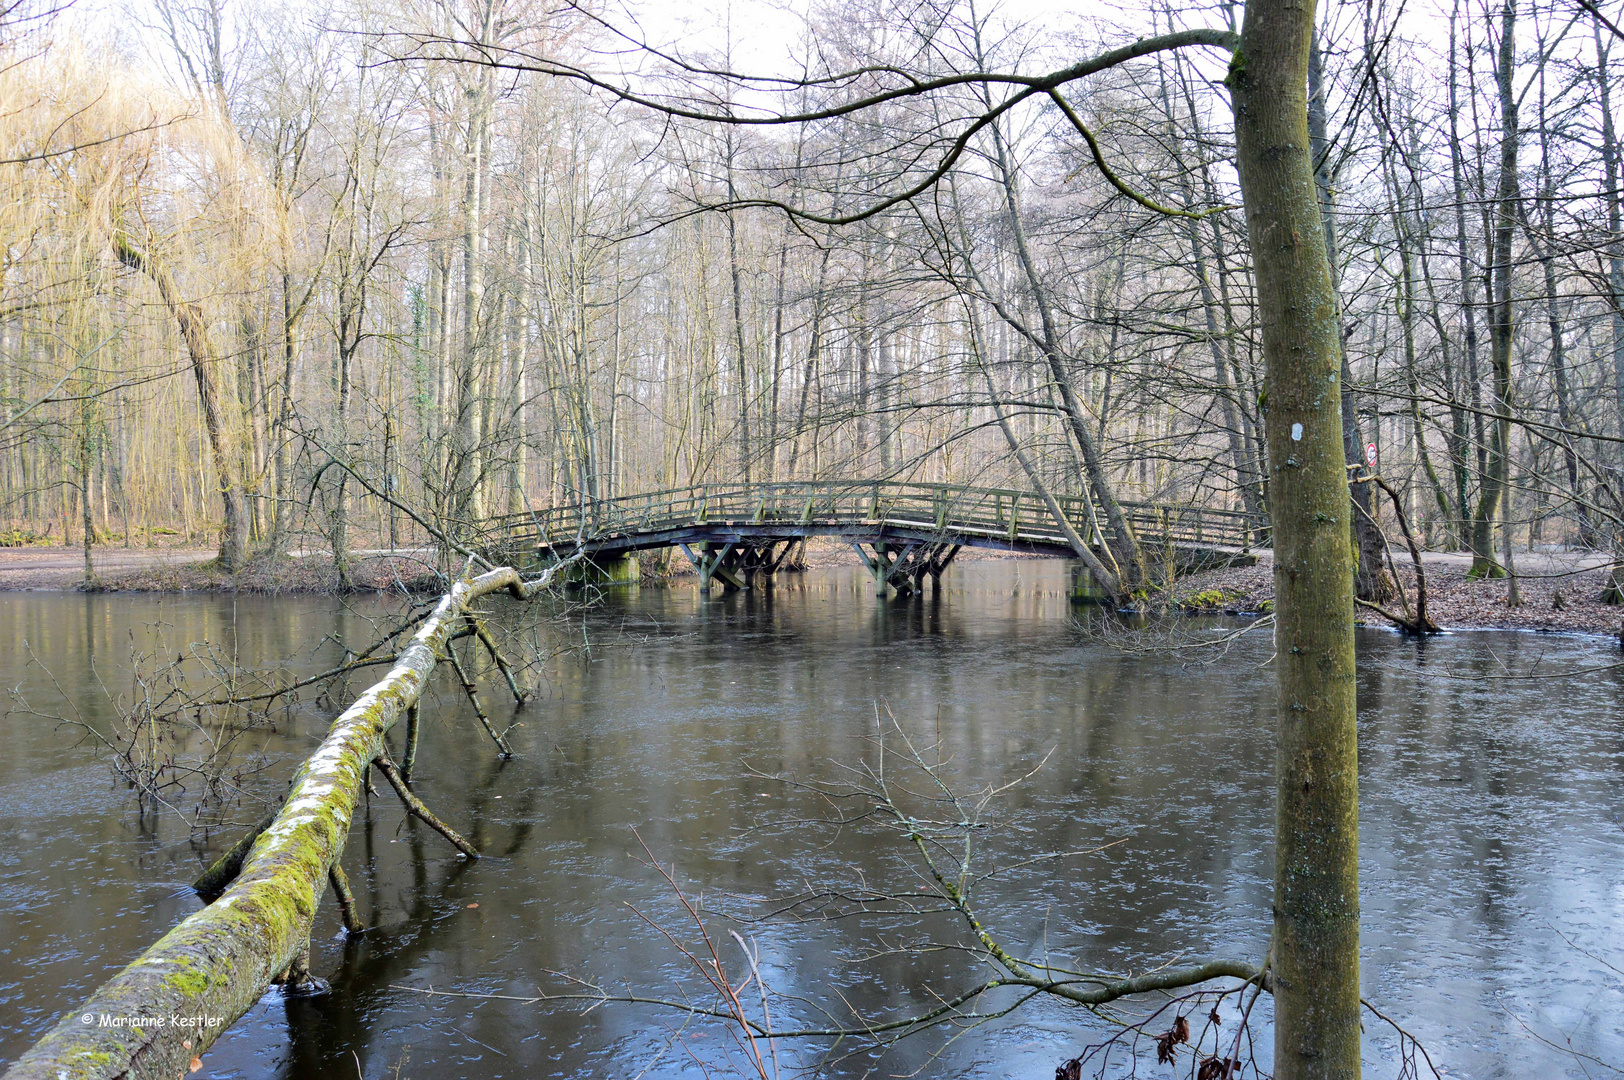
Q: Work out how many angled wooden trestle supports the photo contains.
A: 2